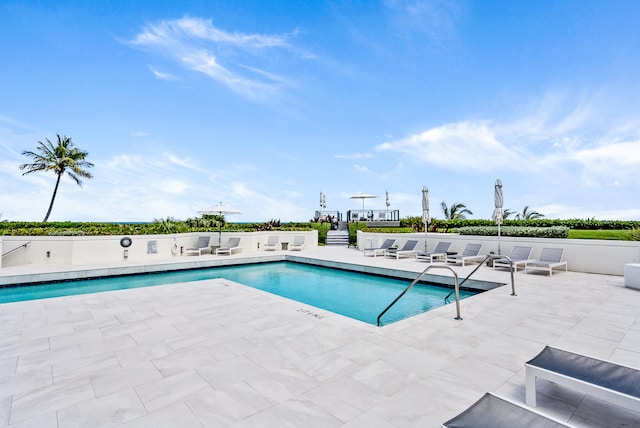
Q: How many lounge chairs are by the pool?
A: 12